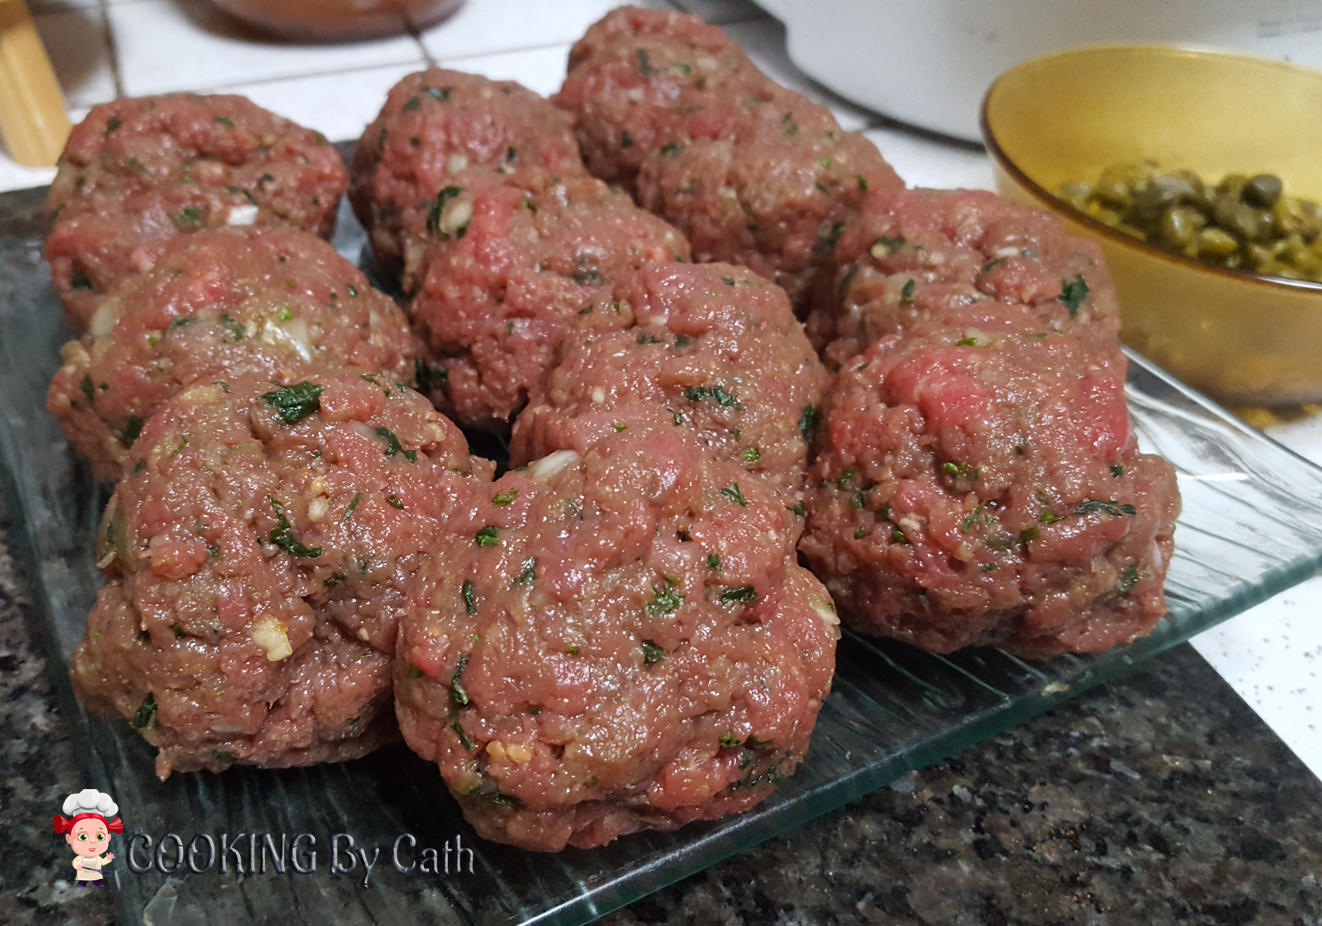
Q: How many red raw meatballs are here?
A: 11